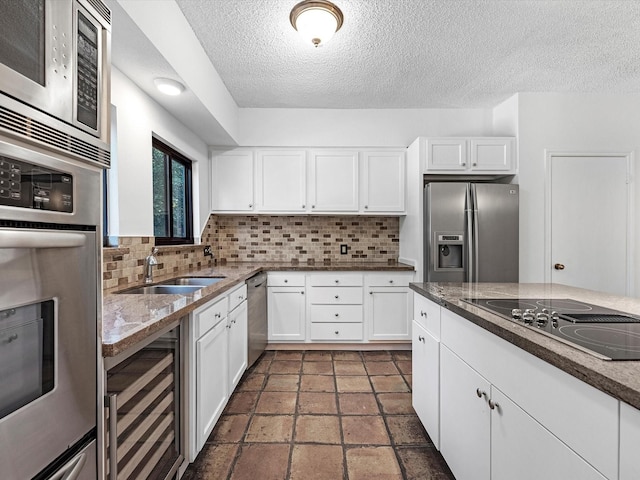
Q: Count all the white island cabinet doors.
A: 3